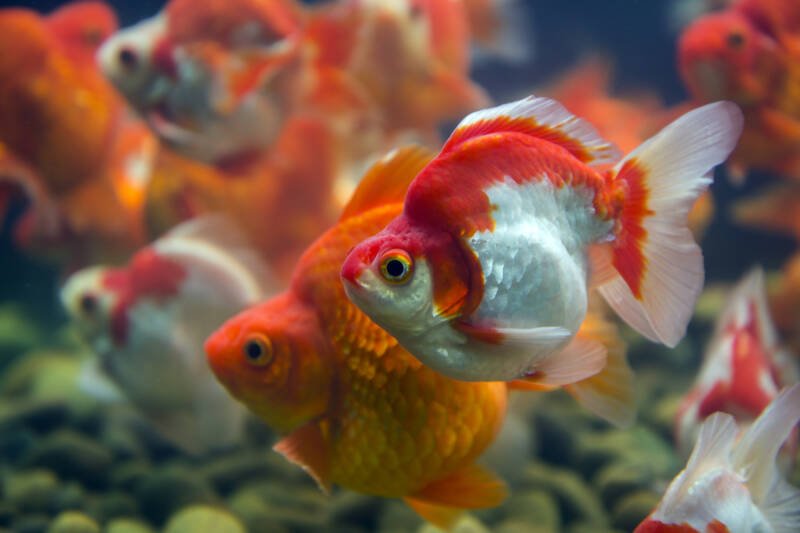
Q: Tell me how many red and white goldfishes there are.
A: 5